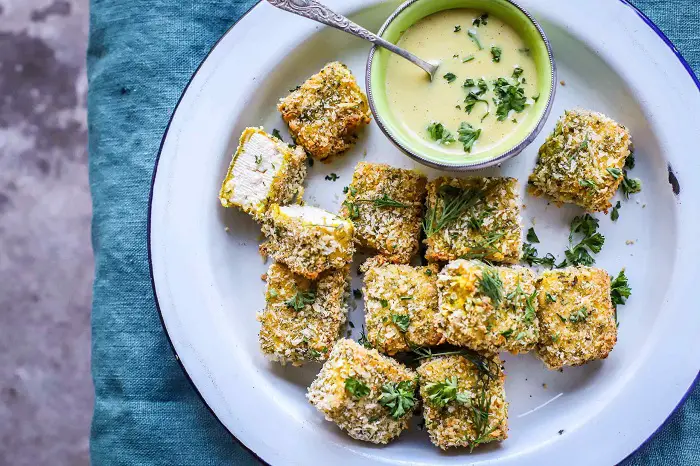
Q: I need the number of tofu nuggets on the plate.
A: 12